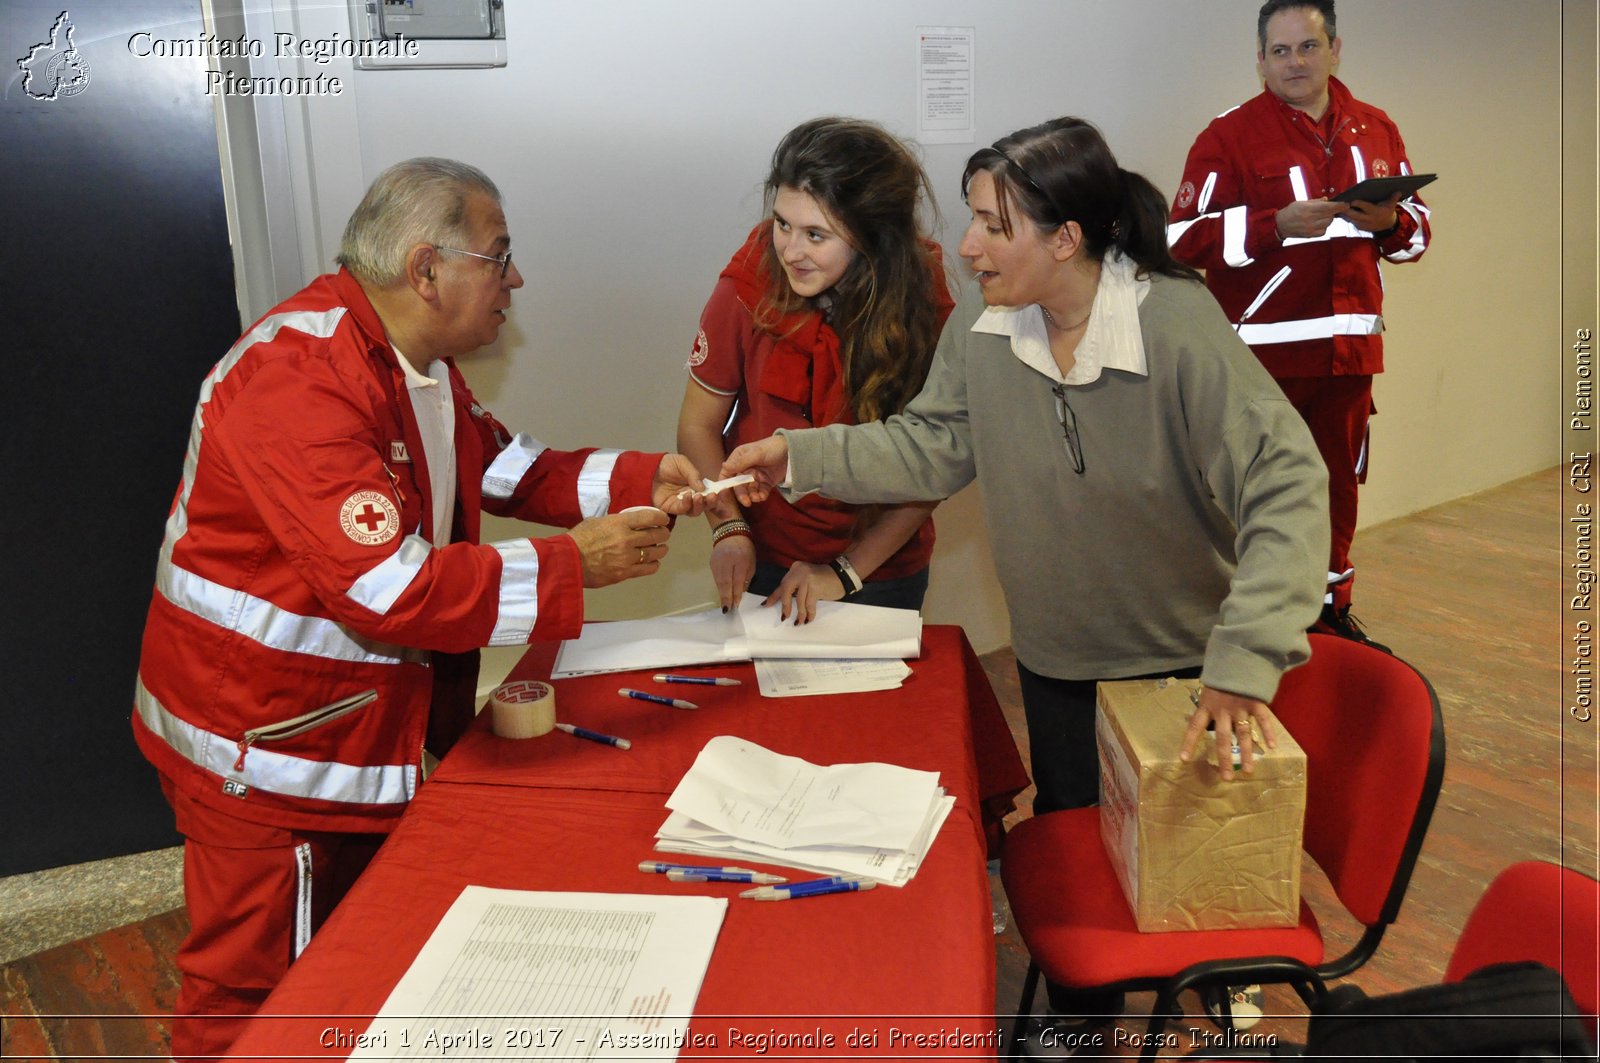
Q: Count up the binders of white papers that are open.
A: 1